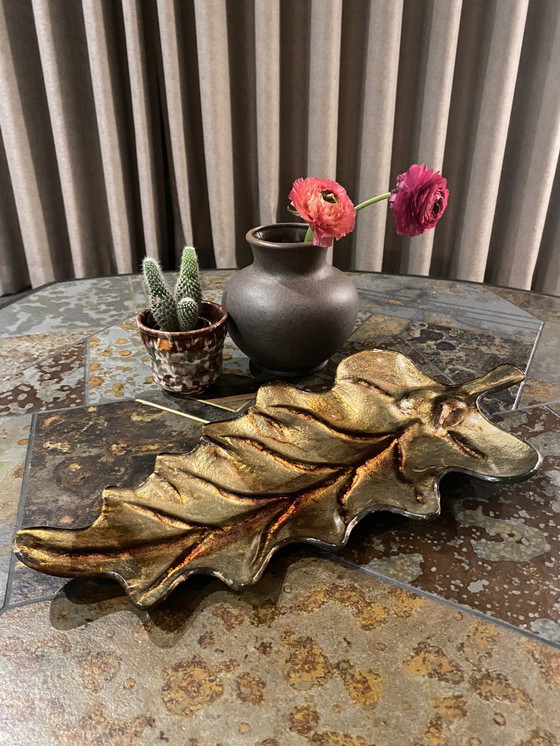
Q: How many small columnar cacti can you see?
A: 3